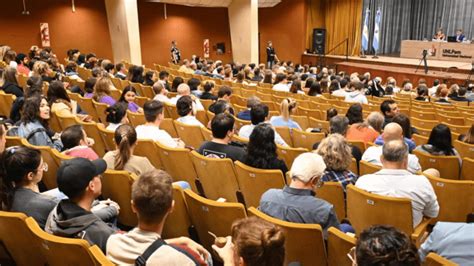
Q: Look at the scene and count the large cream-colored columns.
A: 2